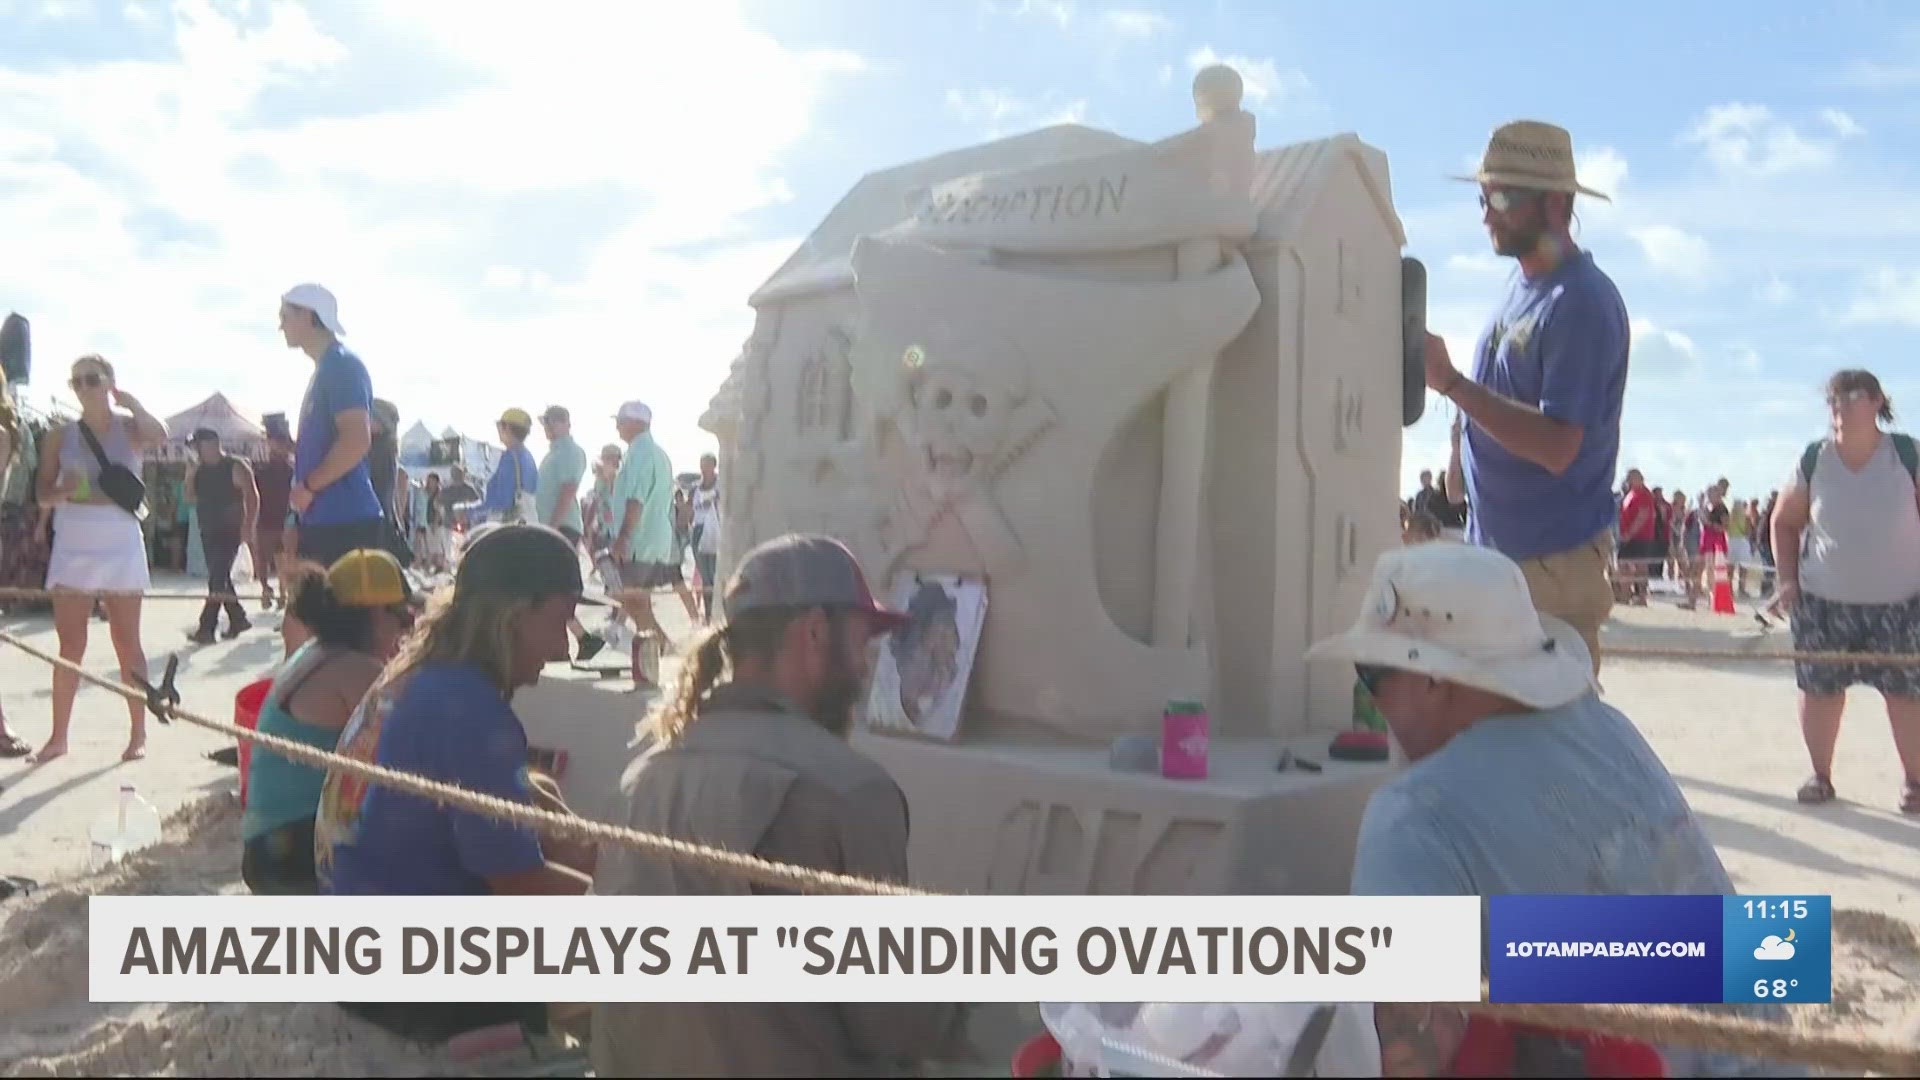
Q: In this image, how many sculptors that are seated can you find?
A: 4